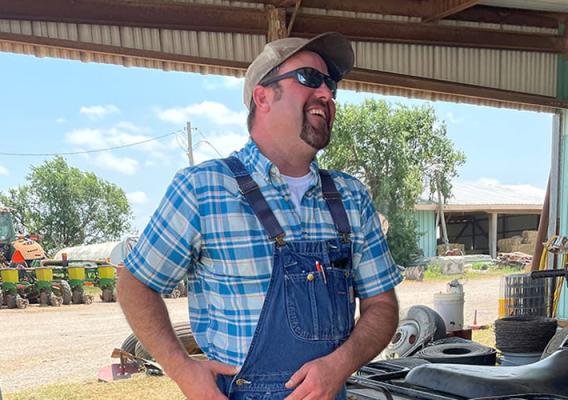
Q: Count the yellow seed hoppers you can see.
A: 4